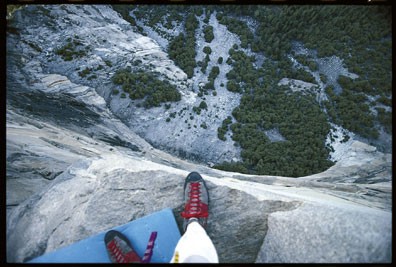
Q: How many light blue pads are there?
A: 1